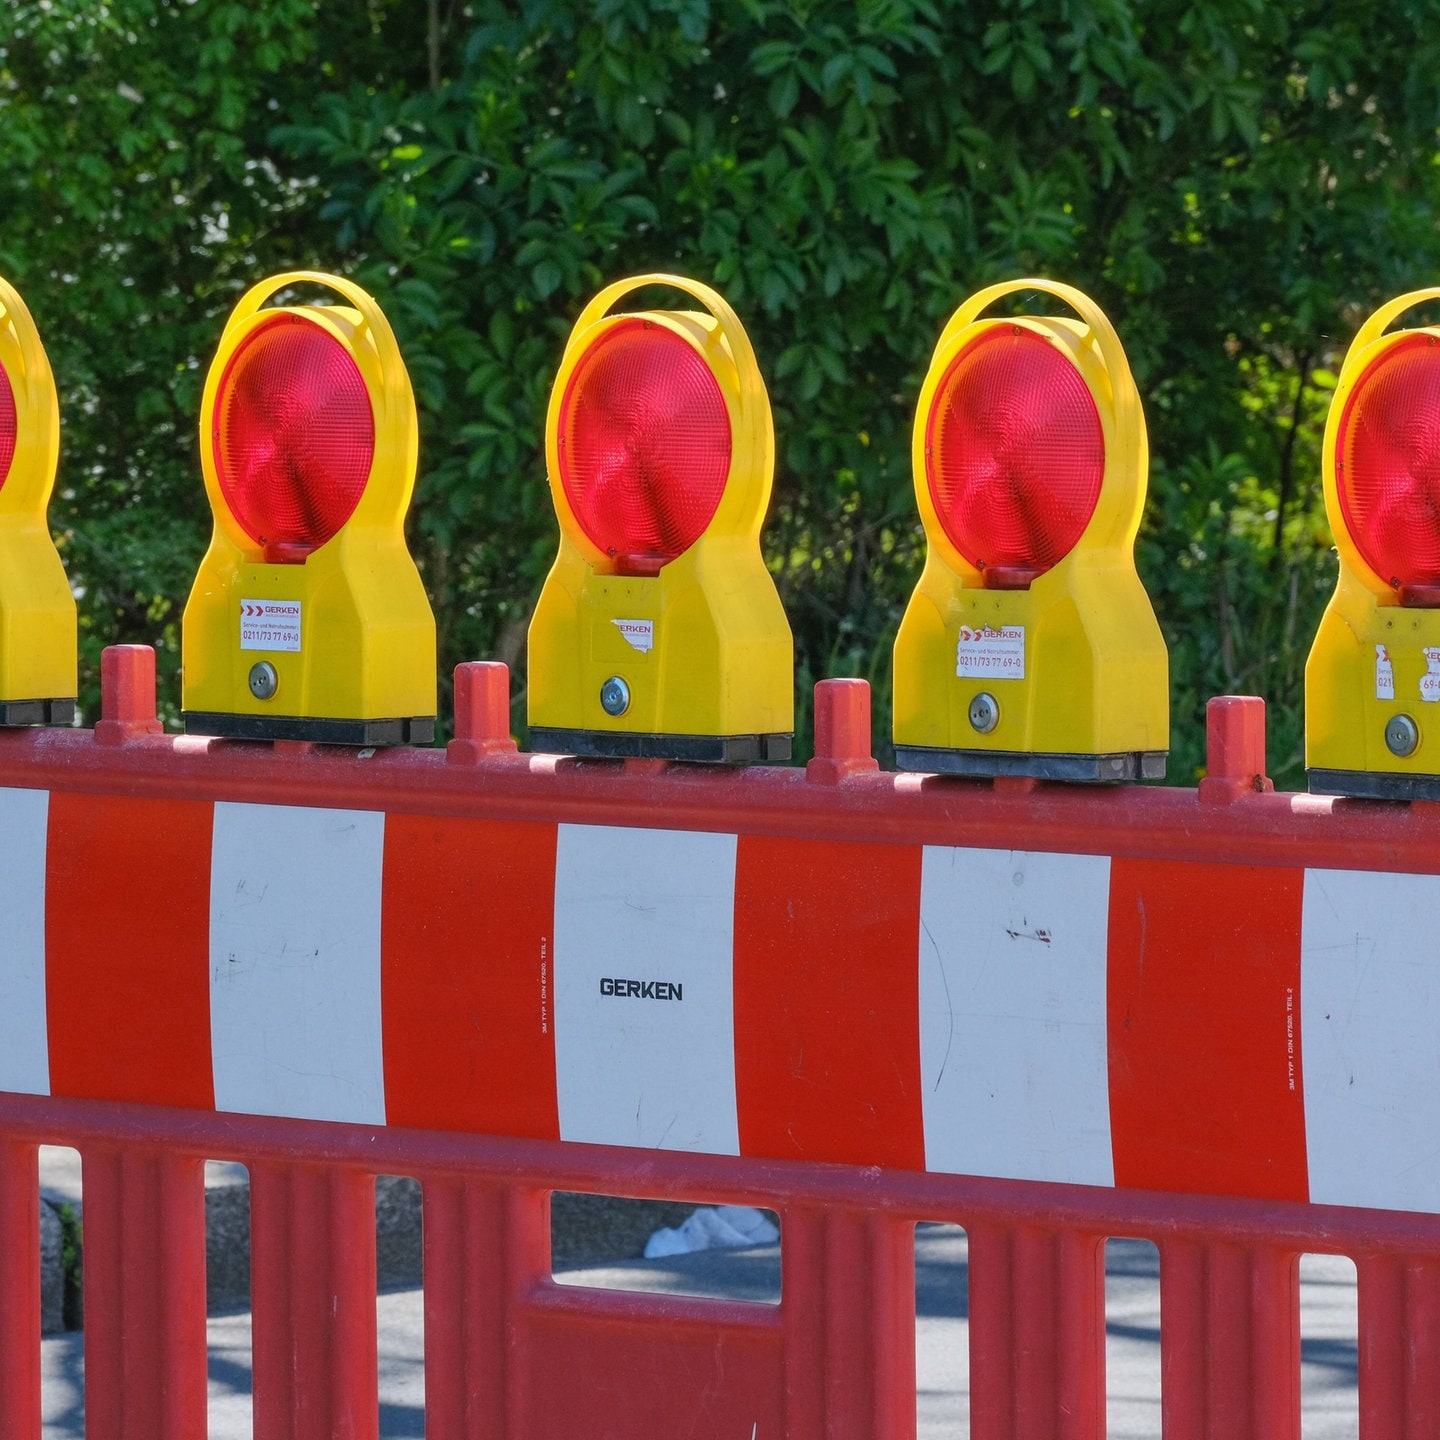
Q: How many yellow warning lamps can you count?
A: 5